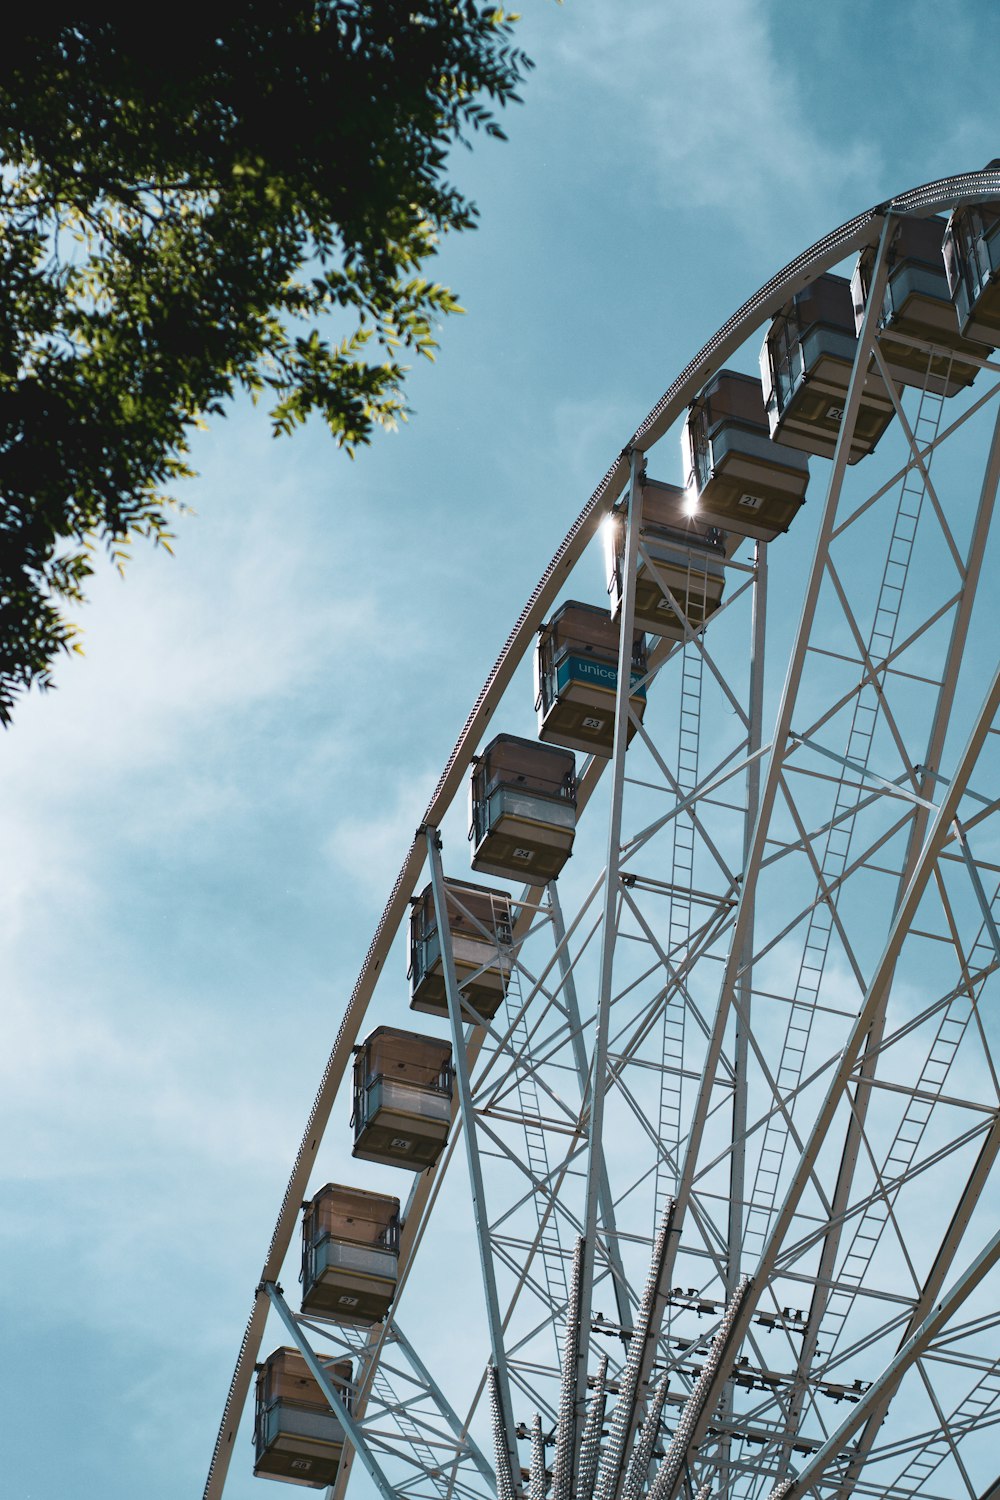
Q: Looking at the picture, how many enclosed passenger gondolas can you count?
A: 11